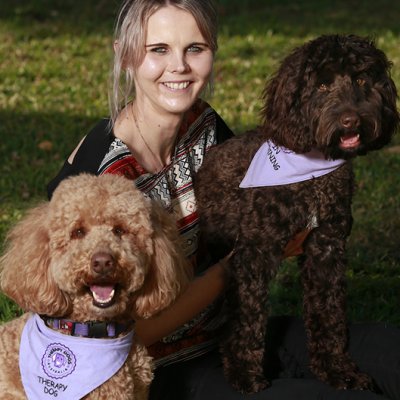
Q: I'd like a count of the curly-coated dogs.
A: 2